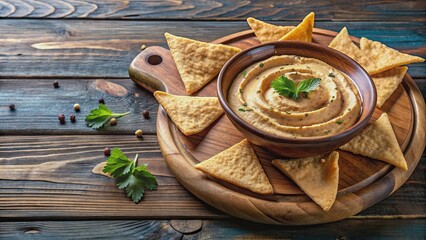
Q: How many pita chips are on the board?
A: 10